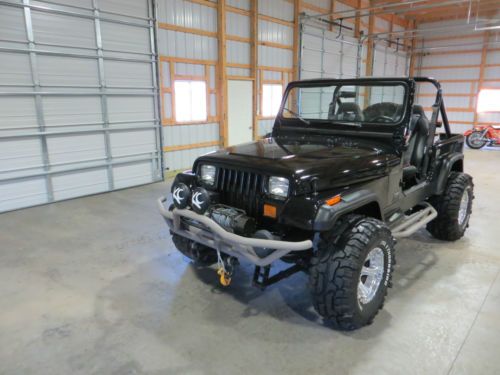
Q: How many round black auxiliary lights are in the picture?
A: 2